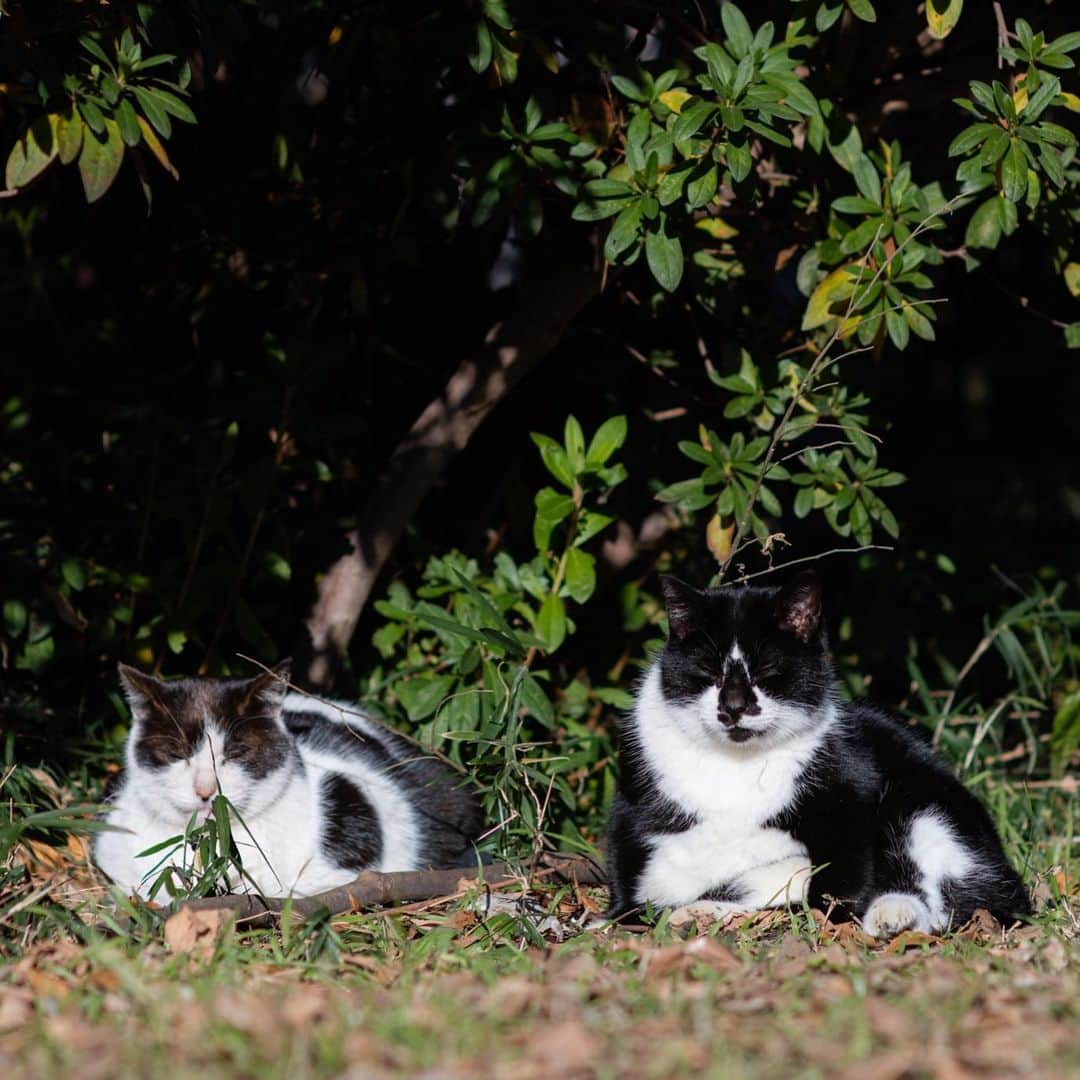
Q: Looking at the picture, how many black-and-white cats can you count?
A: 2